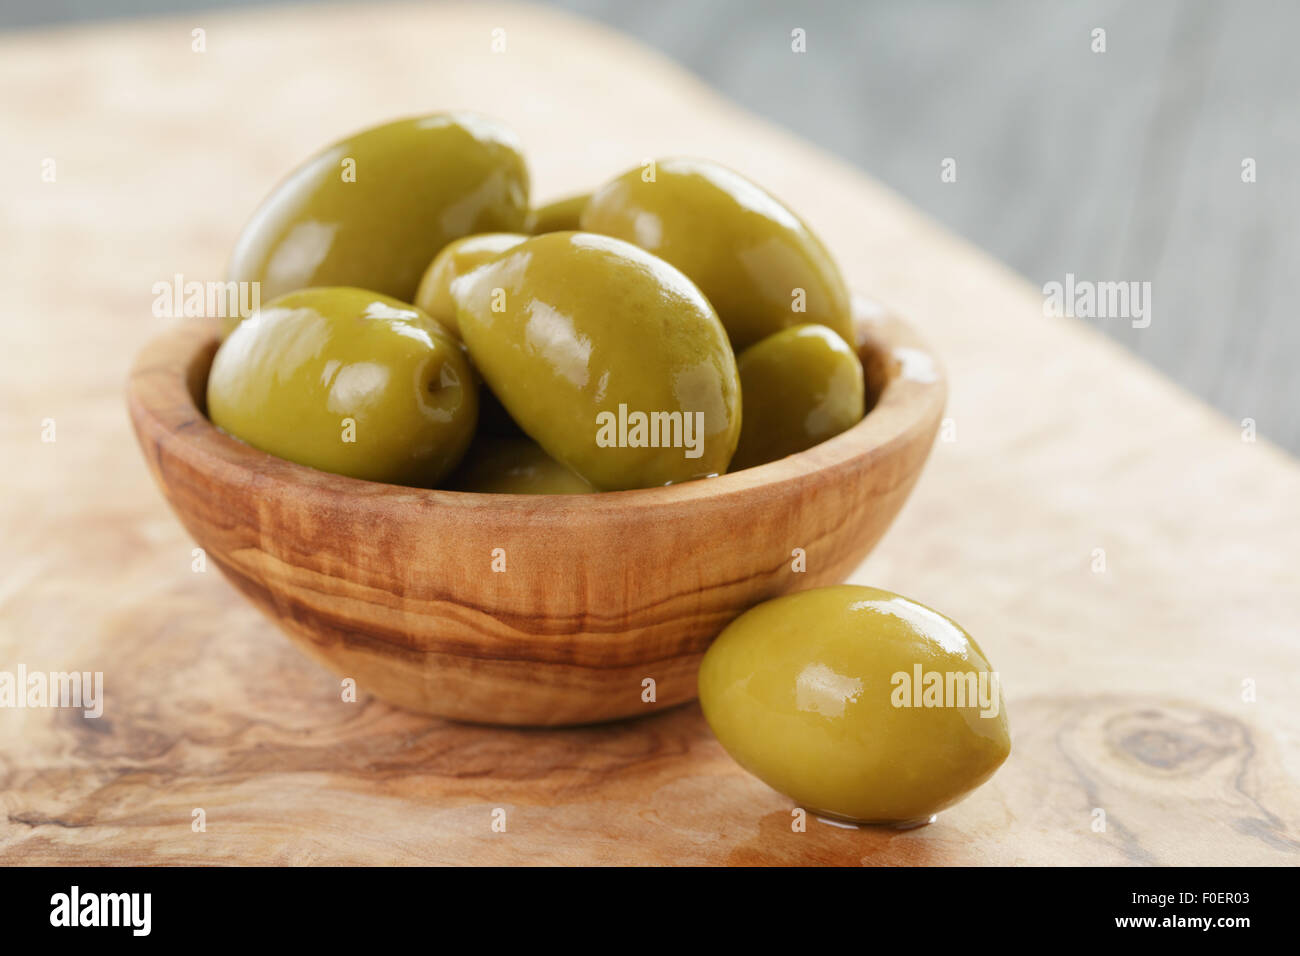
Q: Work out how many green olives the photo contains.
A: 9